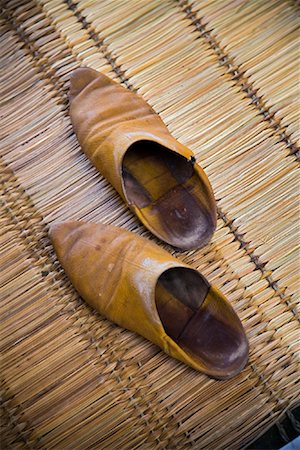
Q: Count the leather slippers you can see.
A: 2